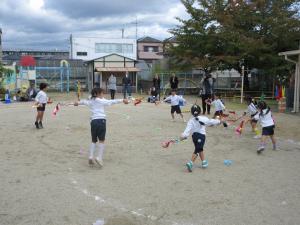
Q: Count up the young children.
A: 7